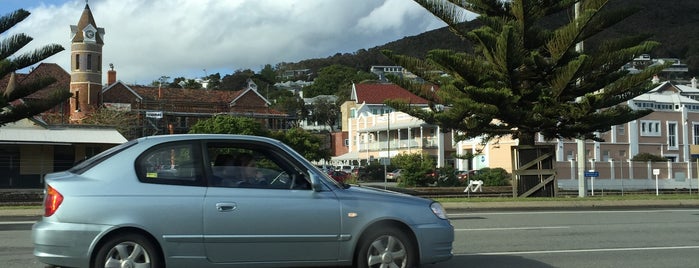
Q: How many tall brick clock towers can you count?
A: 1